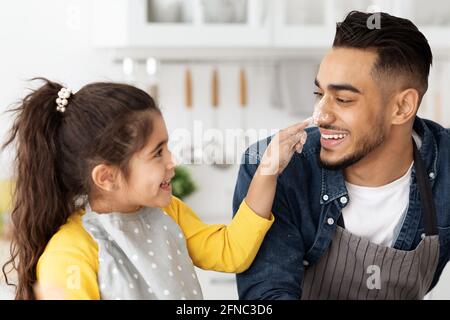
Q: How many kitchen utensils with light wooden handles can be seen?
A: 3